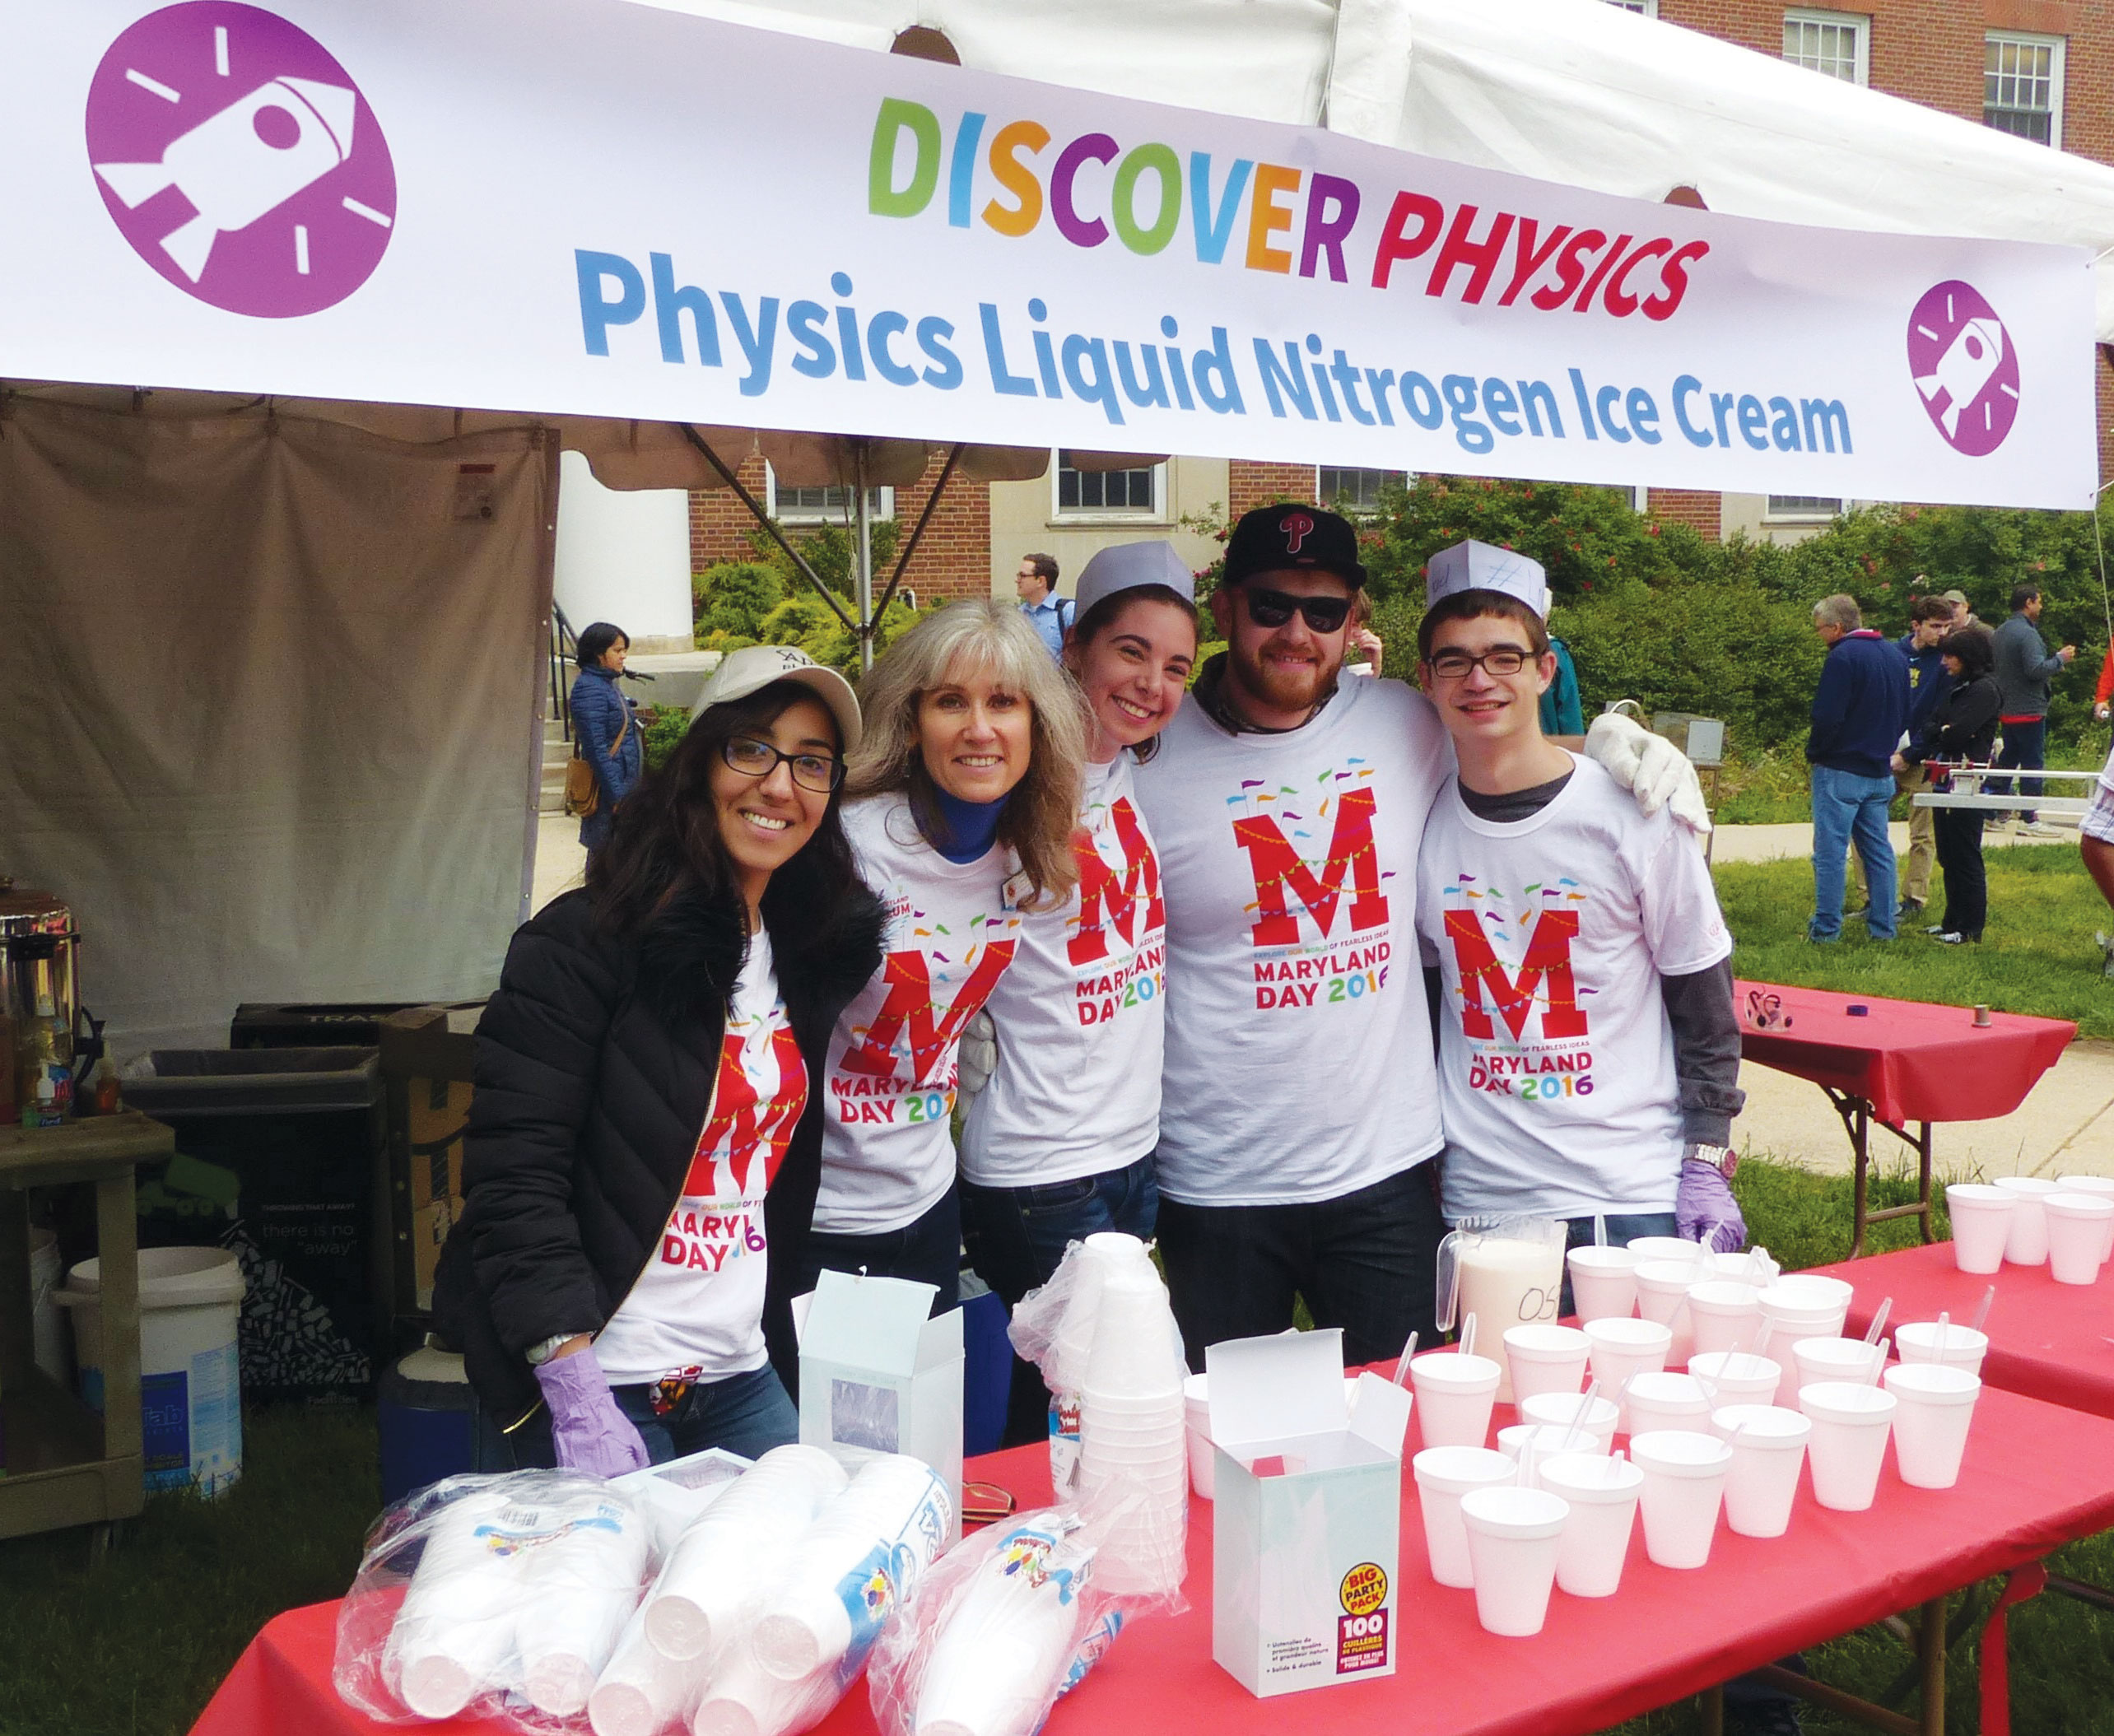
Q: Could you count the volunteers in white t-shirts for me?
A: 5